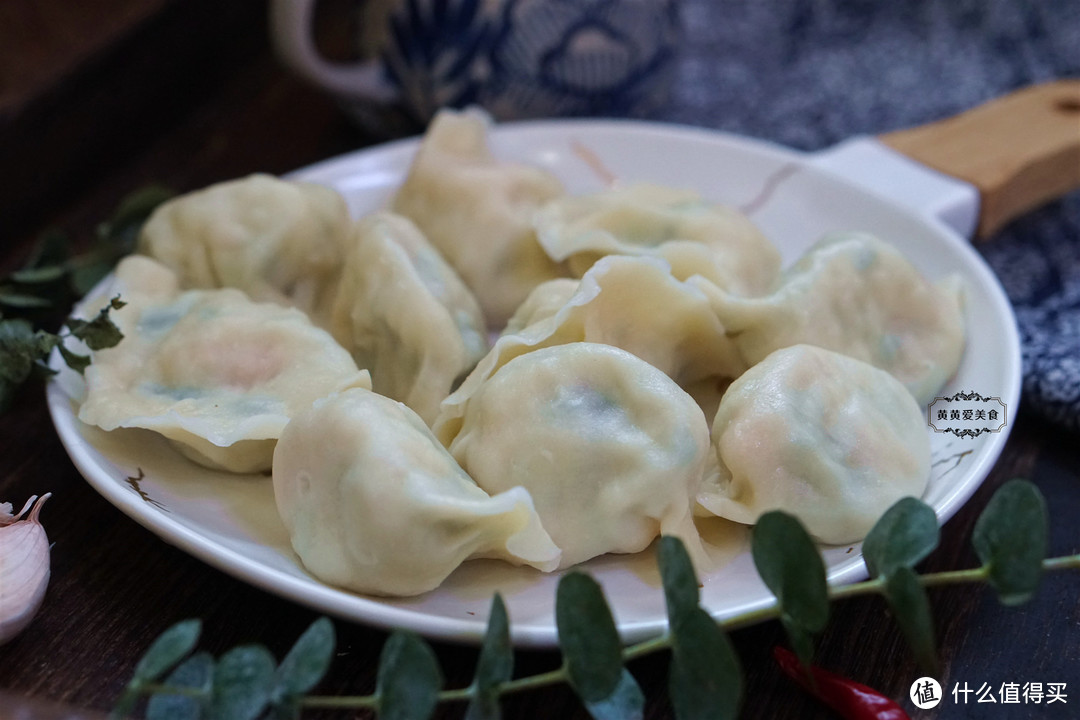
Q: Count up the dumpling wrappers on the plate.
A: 10